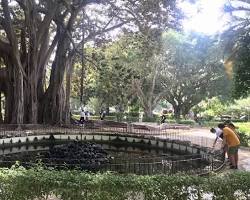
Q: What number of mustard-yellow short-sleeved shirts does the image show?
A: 1